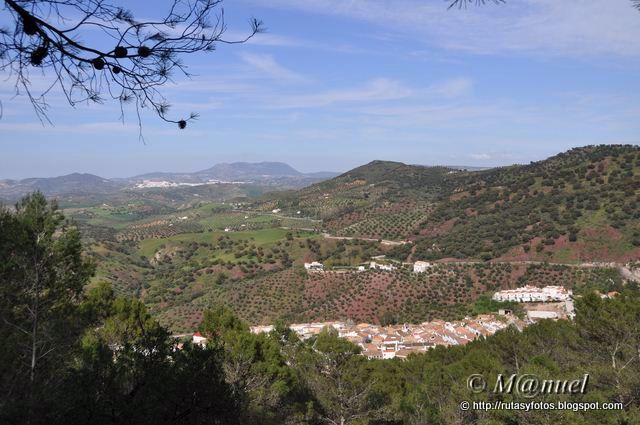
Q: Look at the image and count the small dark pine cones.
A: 7